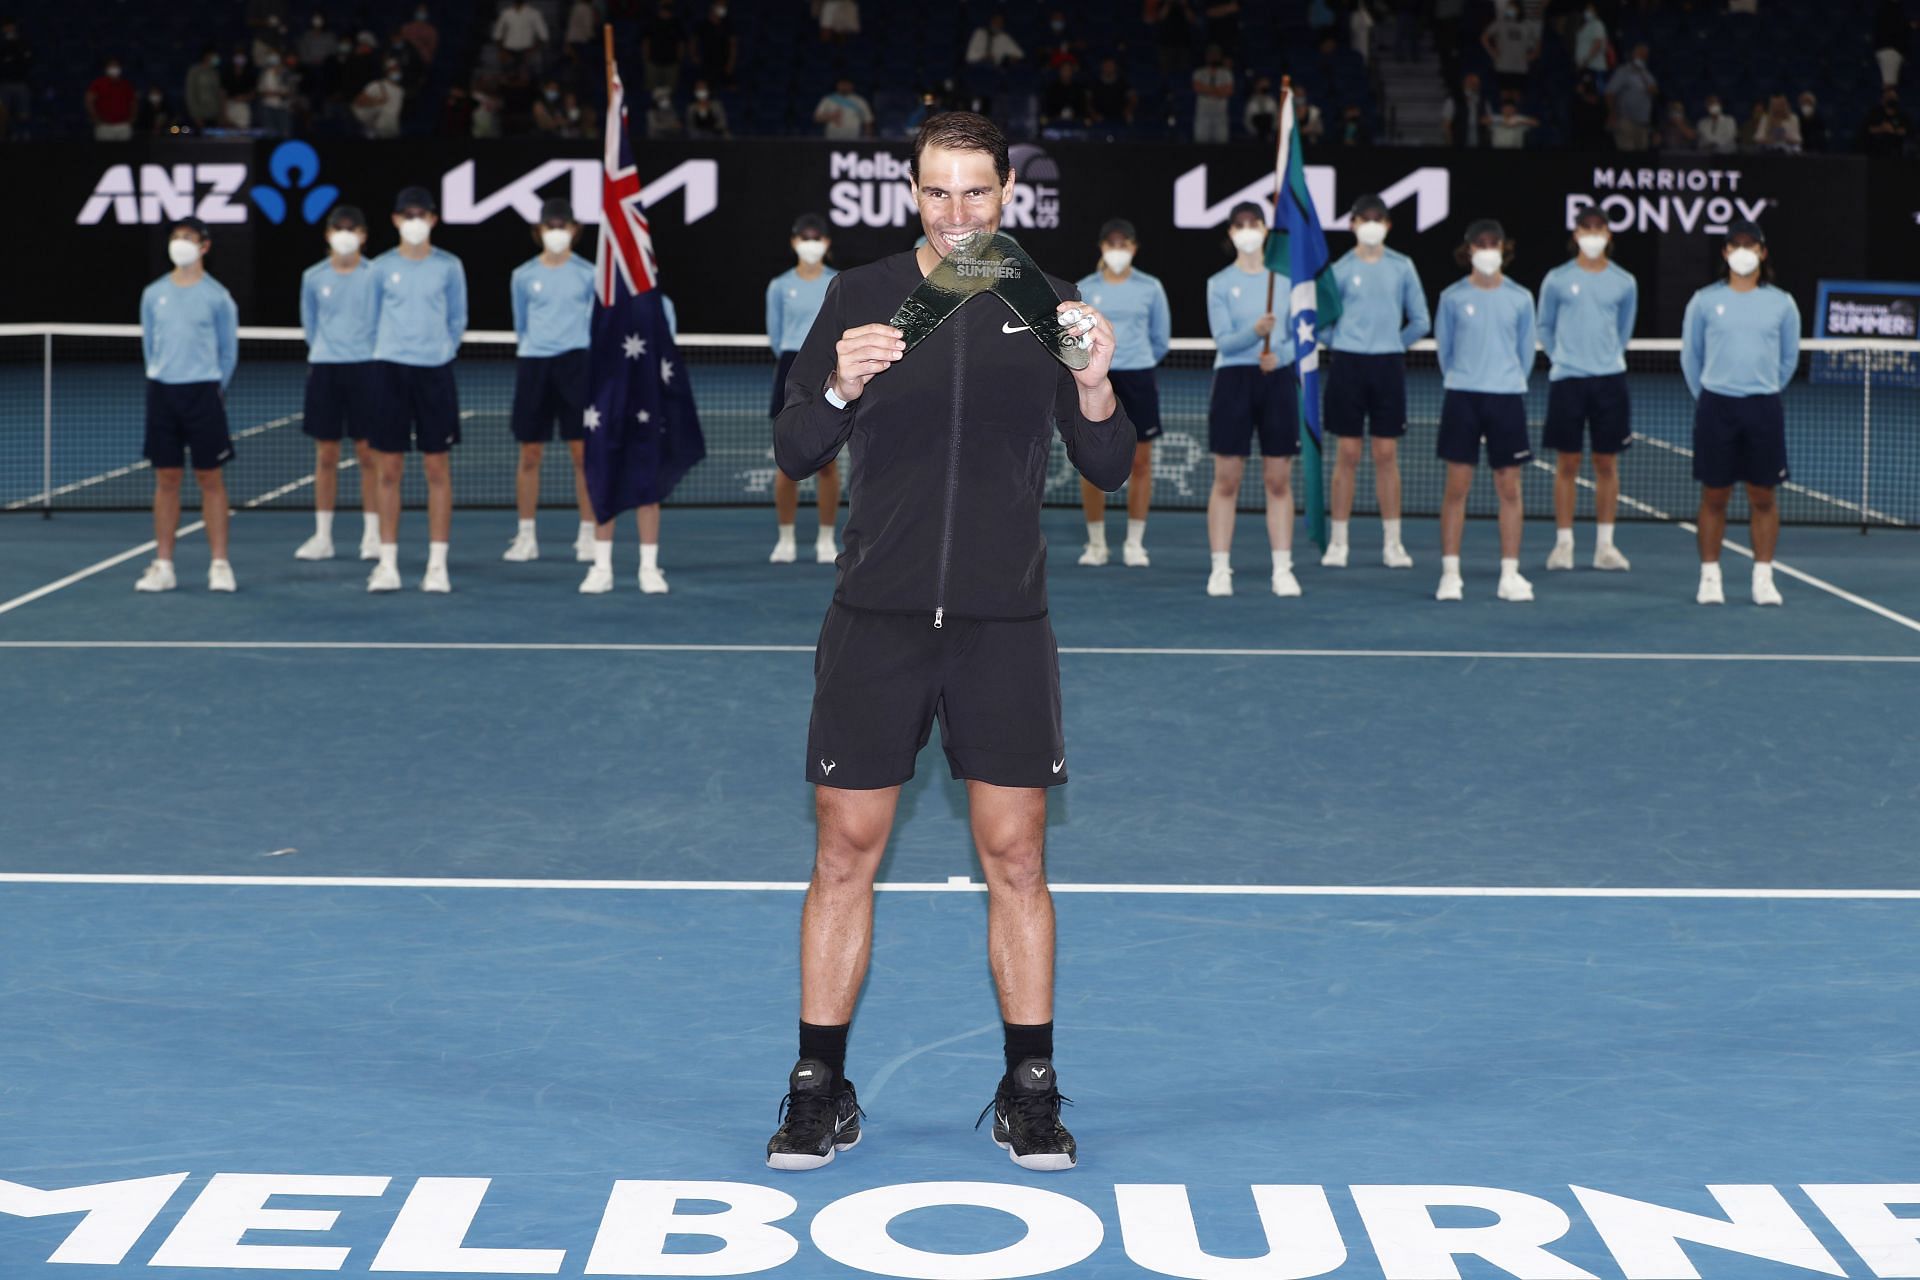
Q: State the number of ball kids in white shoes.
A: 12